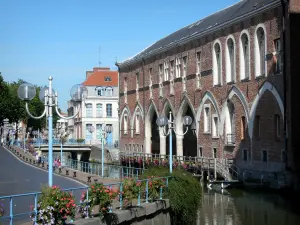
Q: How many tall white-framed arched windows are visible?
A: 4